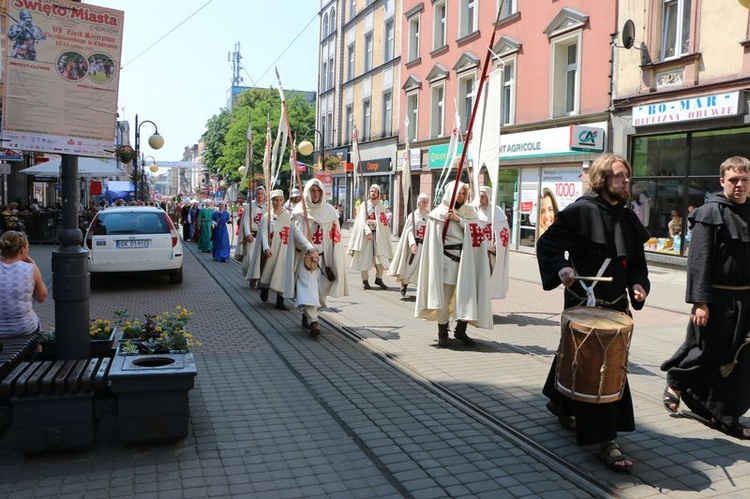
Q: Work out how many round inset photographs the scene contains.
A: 2